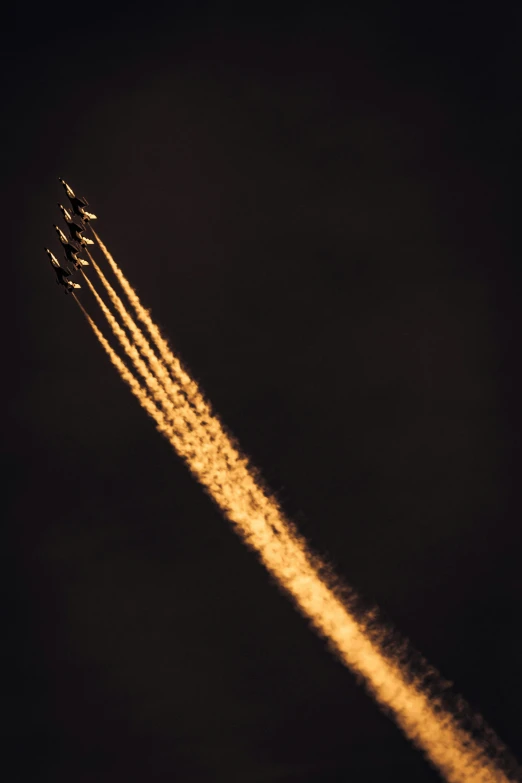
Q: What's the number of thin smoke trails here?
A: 4